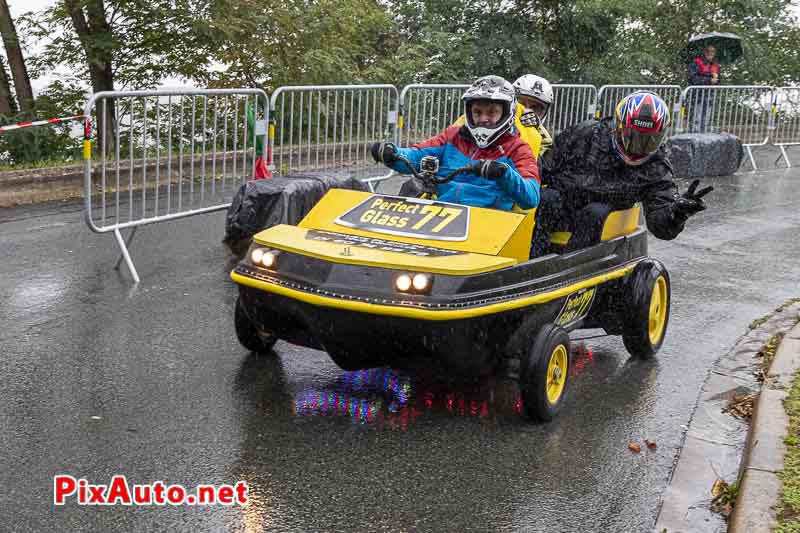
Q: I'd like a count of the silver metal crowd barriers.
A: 7